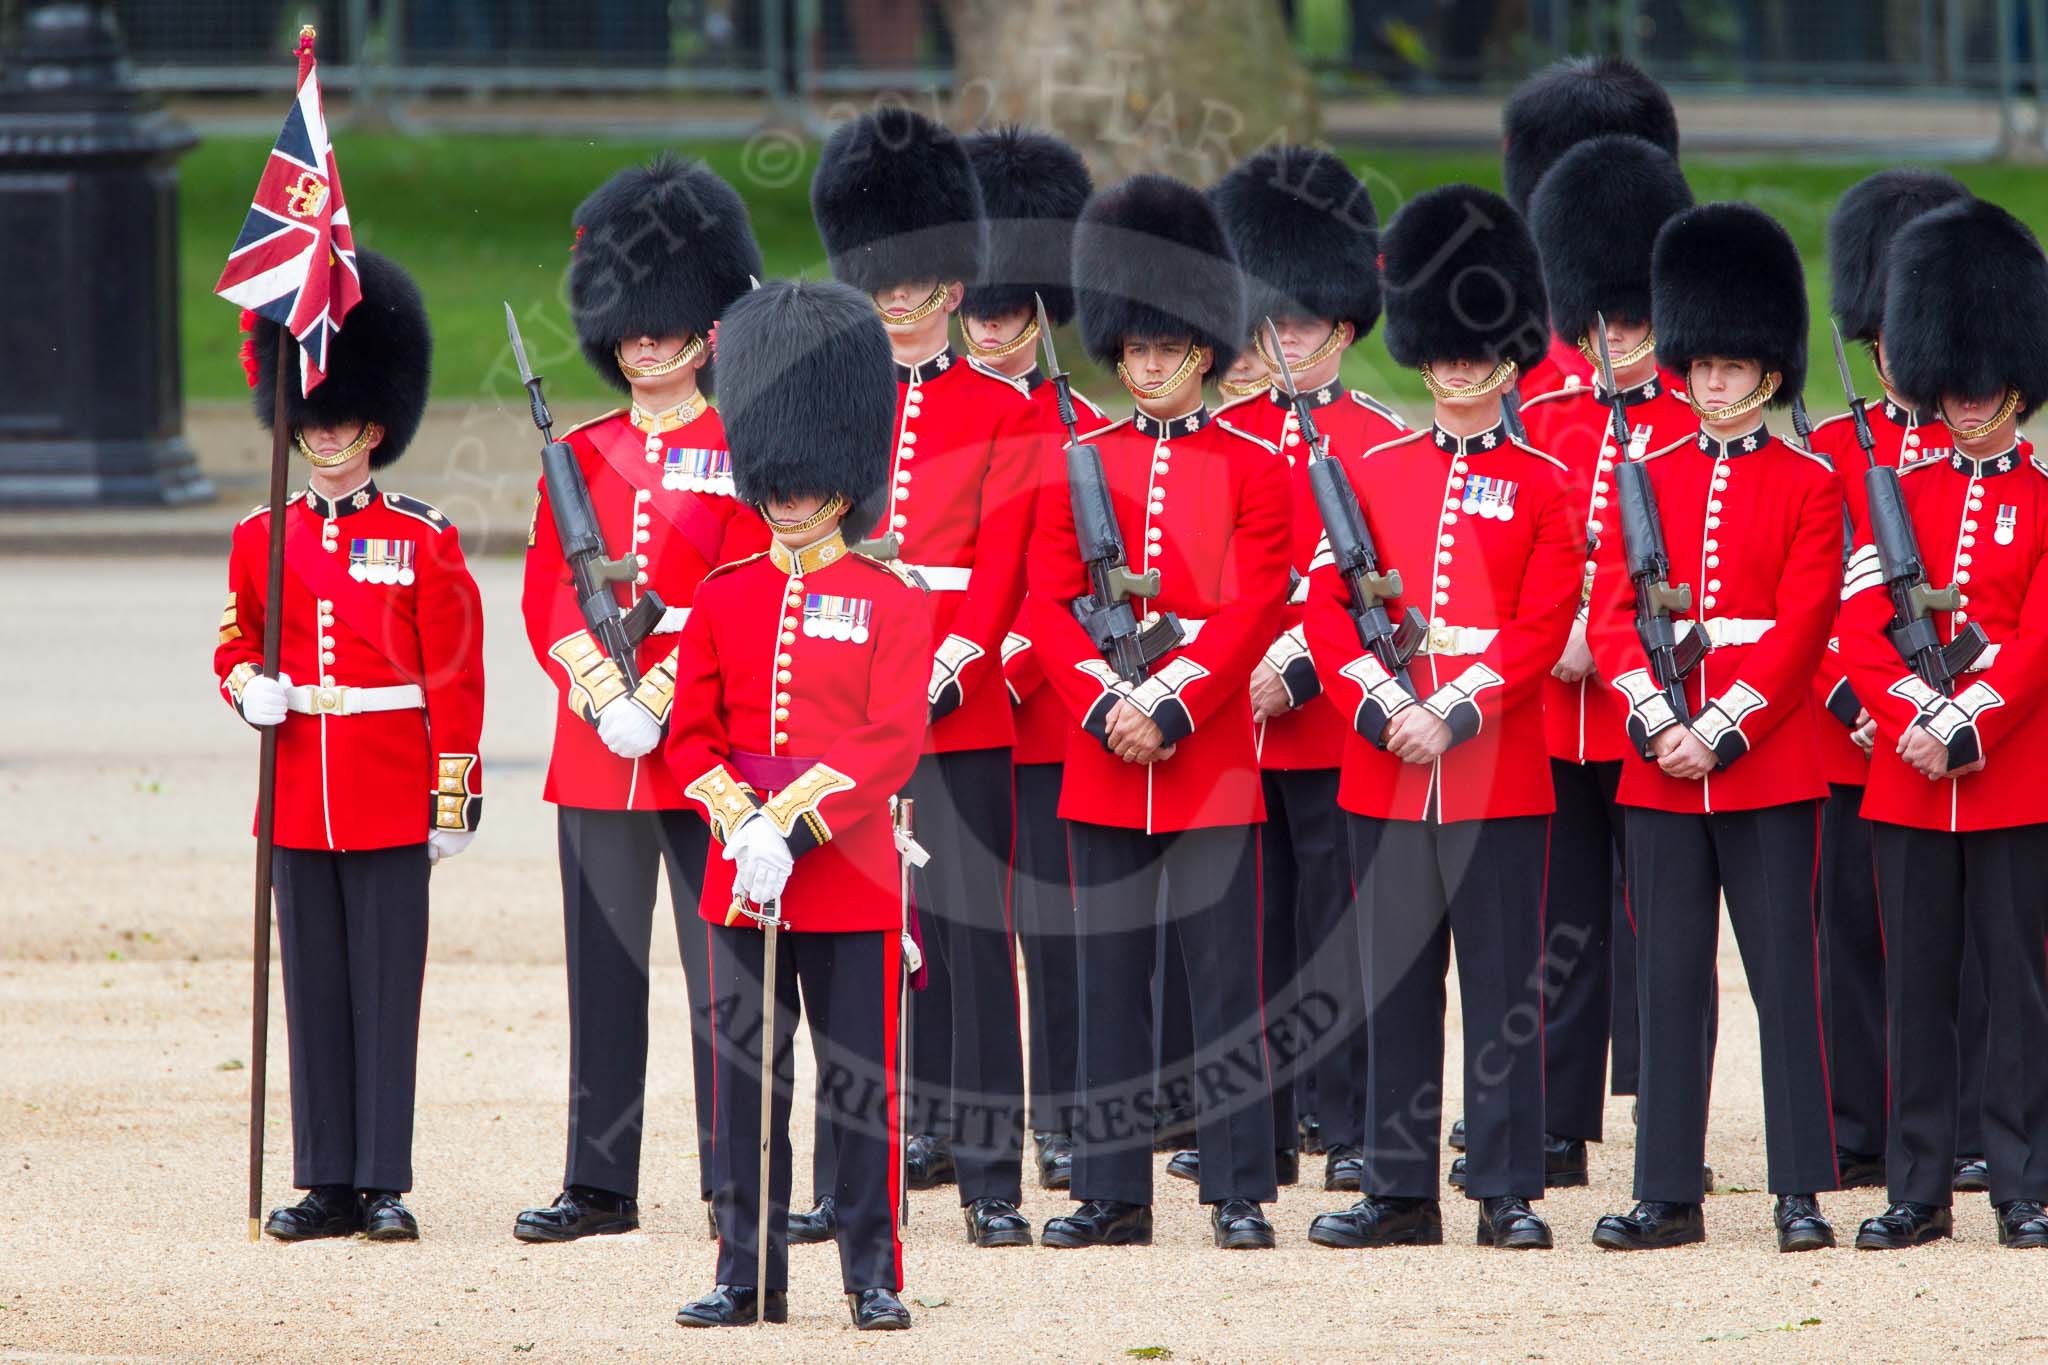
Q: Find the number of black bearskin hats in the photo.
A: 13